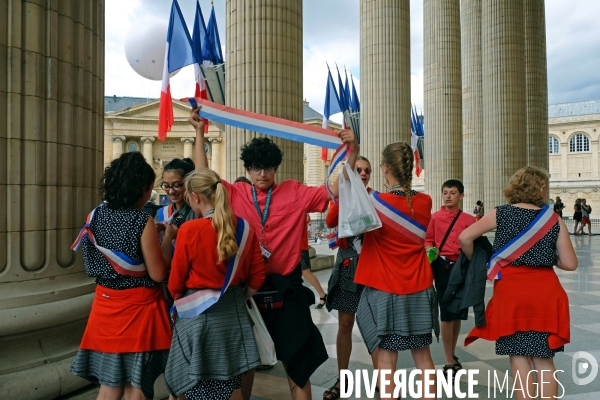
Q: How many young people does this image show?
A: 8